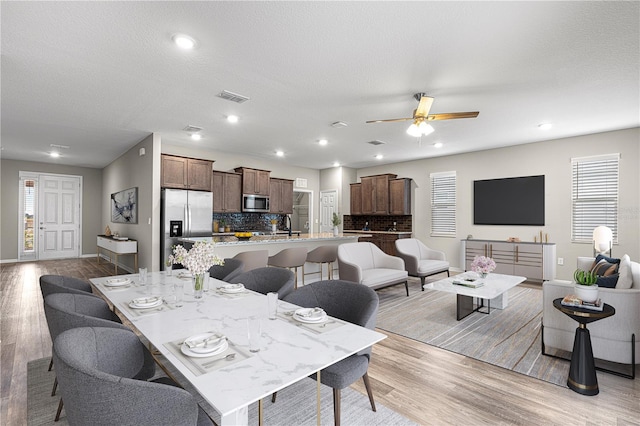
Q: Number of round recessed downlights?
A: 10